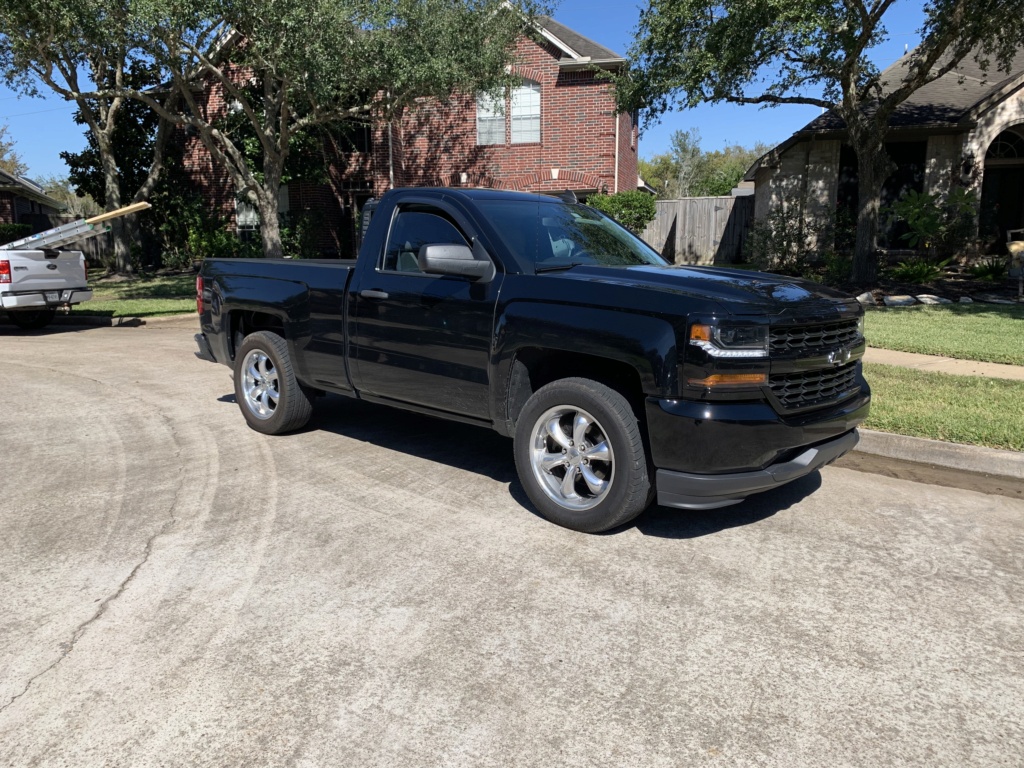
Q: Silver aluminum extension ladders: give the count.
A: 1